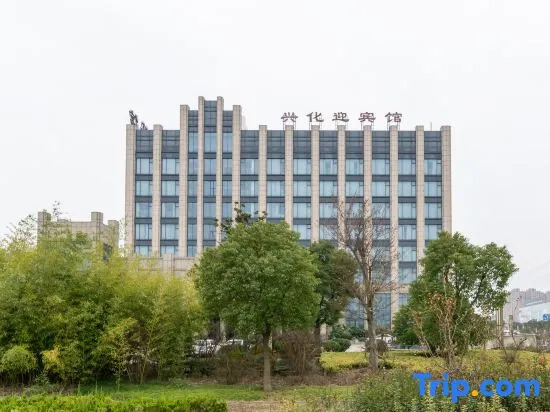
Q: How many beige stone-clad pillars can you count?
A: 14